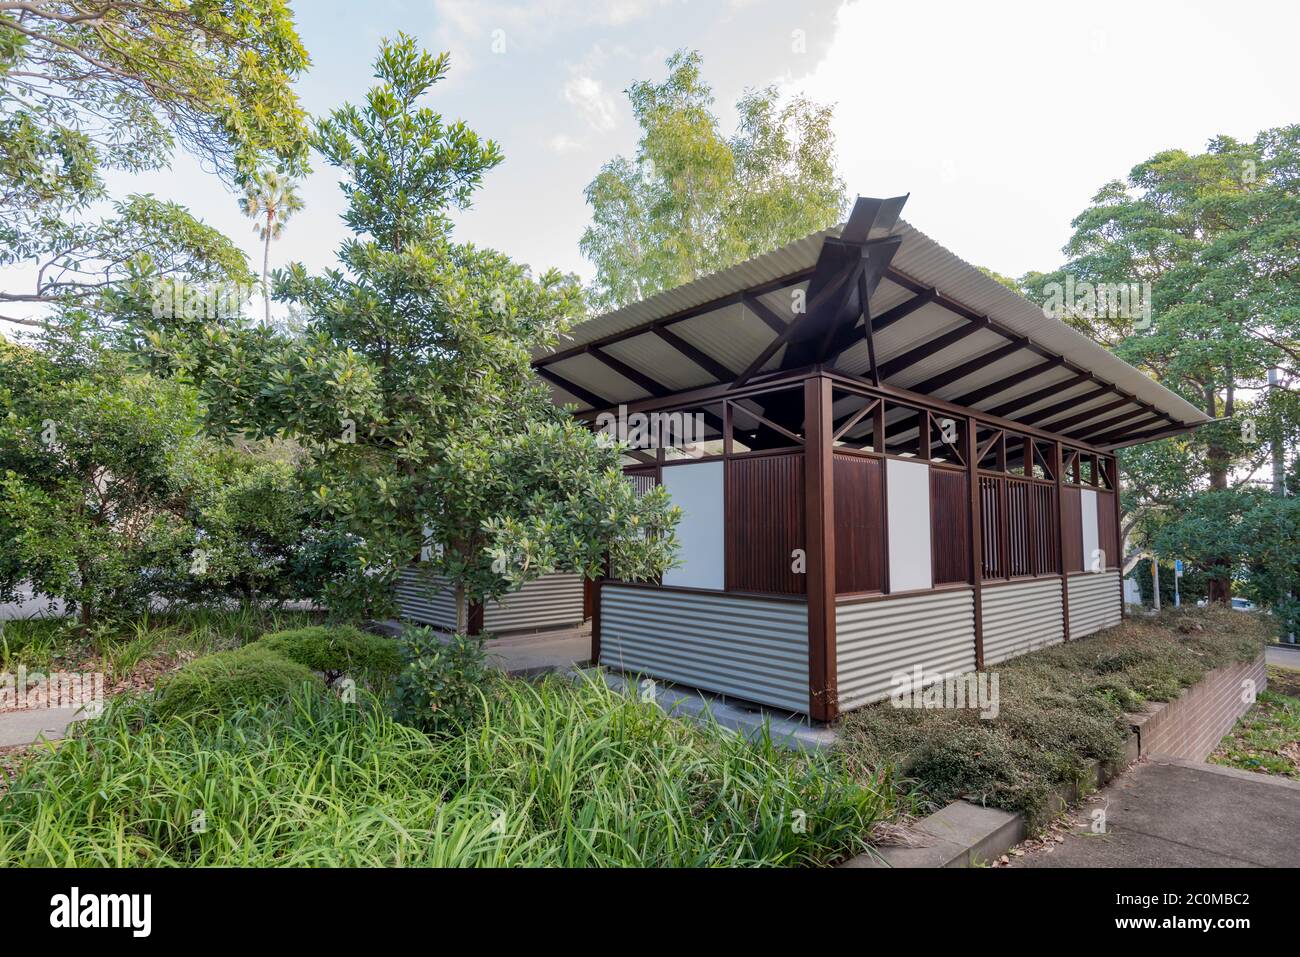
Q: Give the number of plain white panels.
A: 3